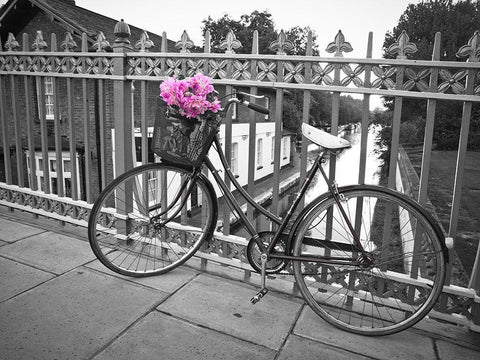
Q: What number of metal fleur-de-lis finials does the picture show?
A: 11